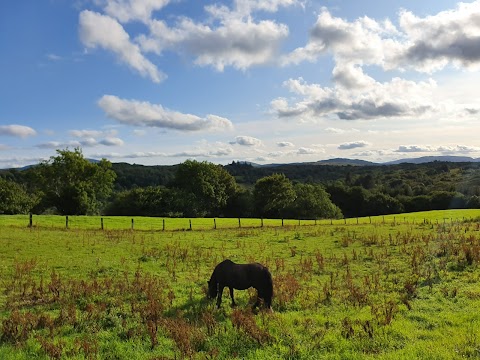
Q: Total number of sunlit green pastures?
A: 2